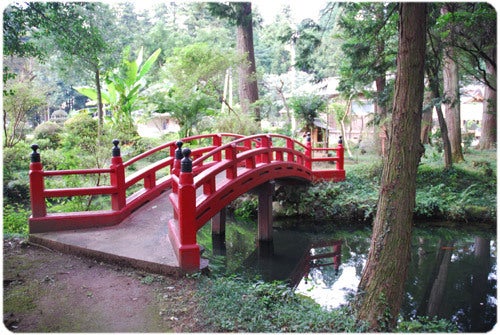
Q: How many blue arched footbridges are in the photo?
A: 0